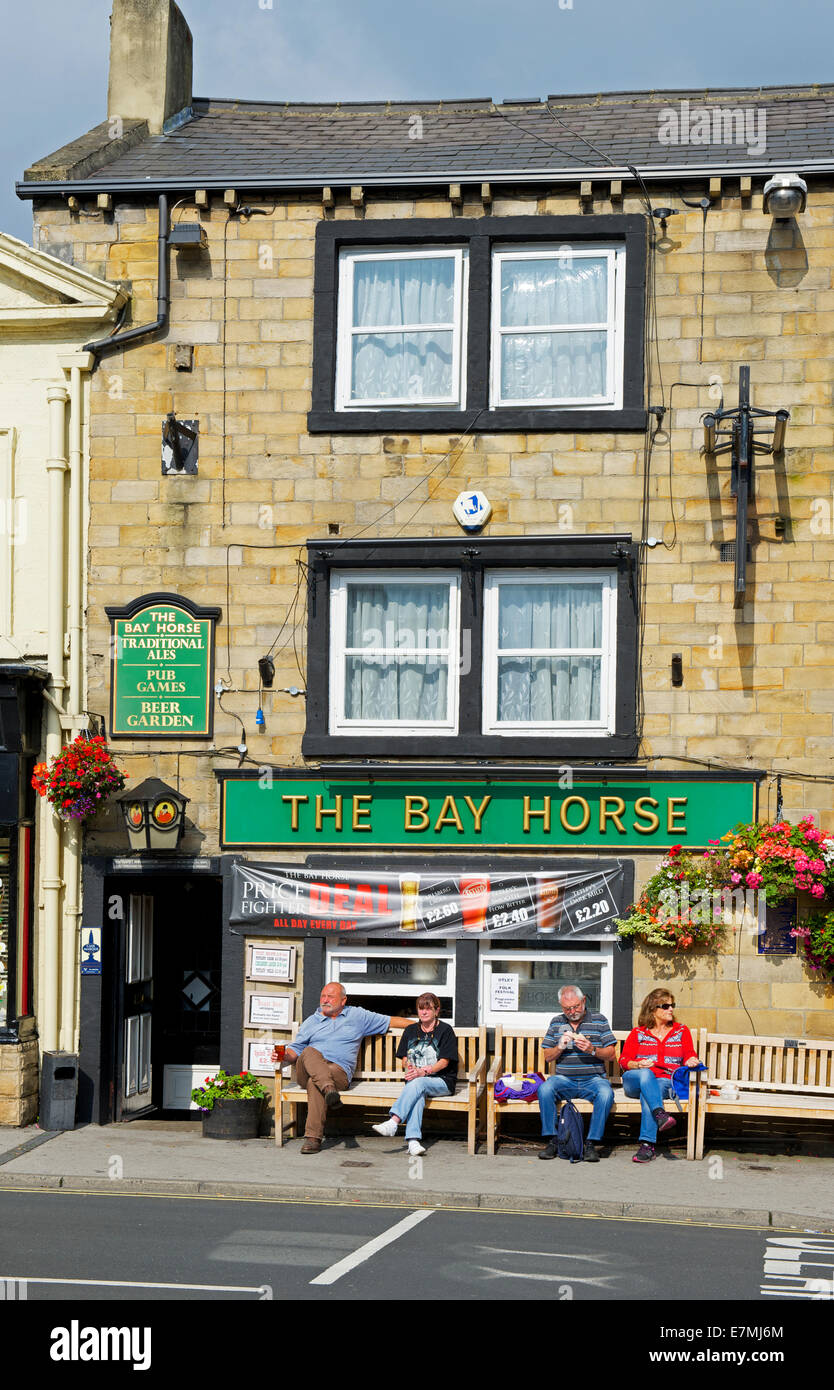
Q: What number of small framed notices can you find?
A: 3